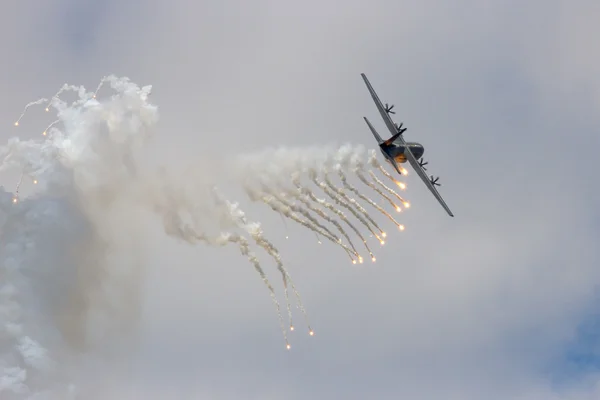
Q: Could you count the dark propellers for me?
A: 4